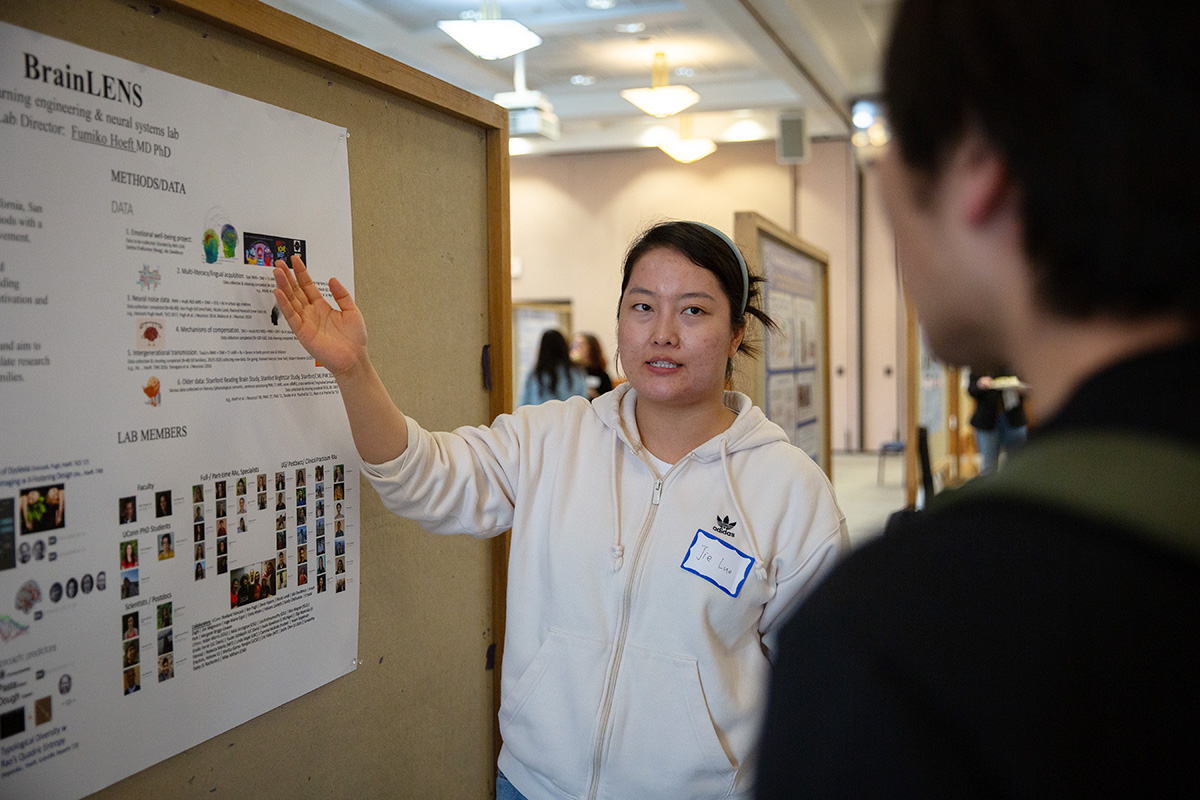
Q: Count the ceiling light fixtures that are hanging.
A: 3